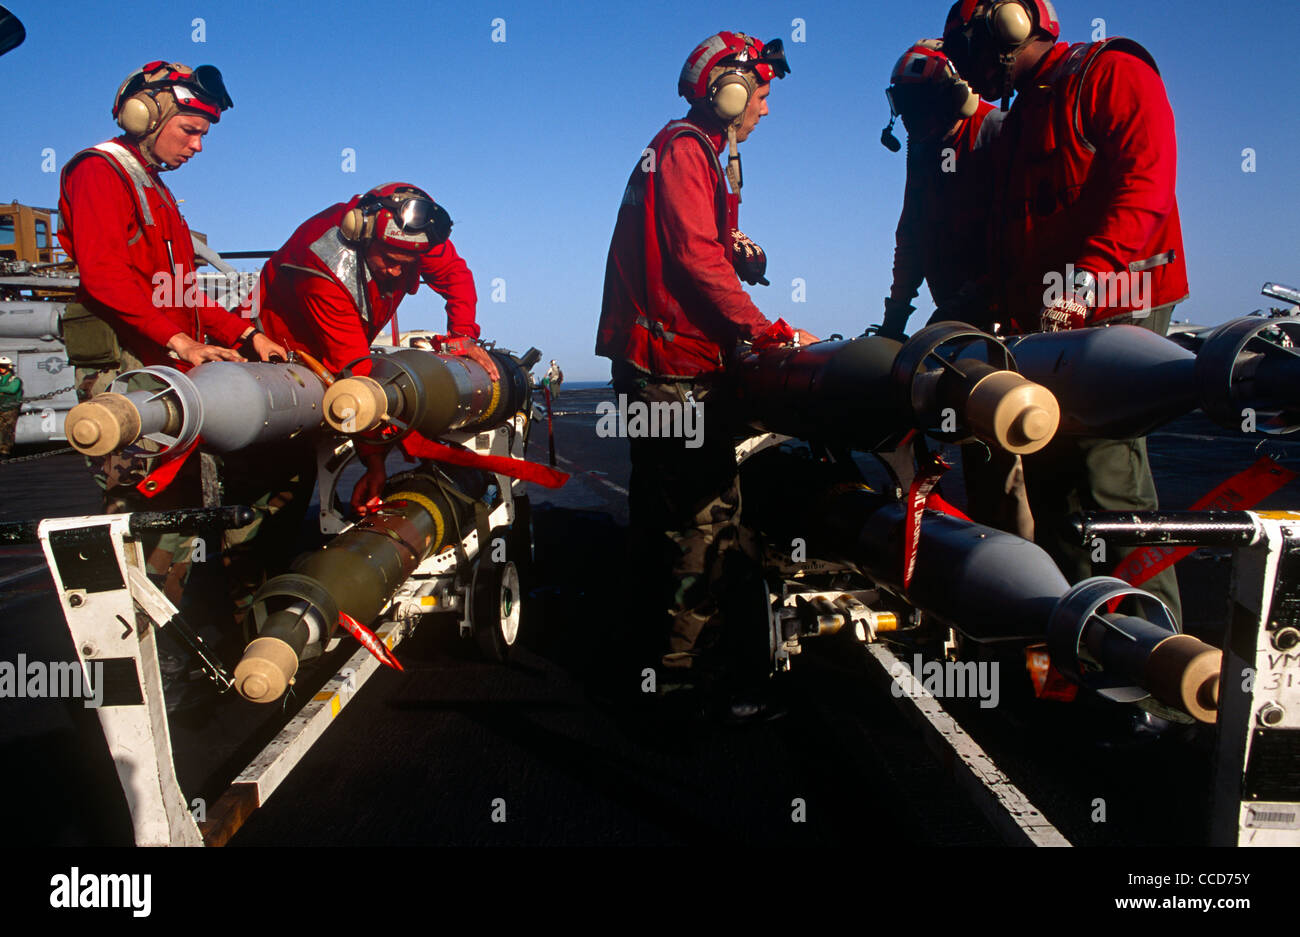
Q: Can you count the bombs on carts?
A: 6